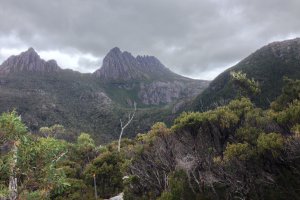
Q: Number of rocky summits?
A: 2